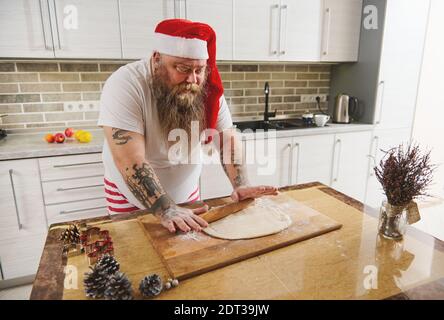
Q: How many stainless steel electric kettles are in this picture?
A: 1